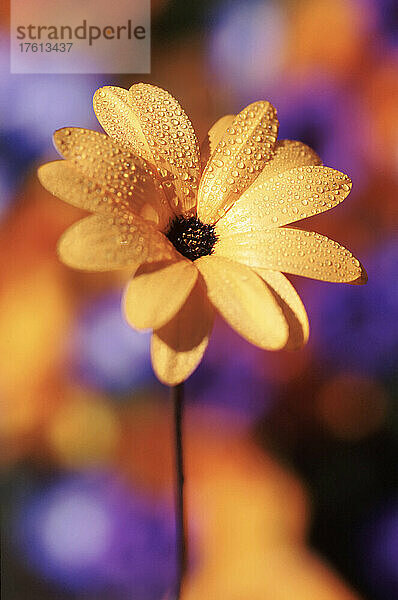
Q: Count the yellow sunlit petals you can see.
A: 14